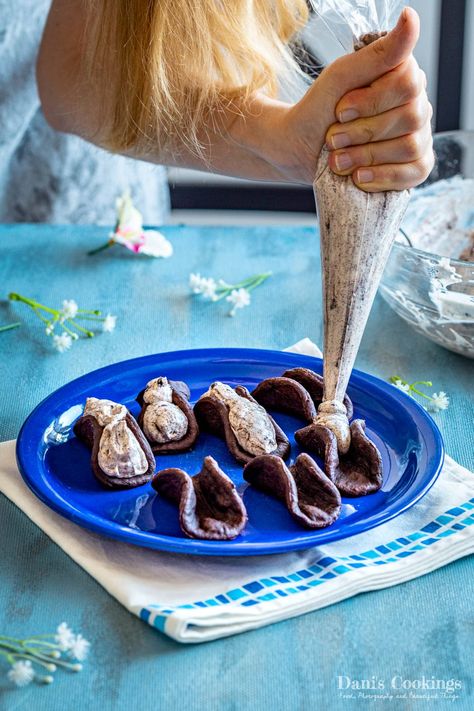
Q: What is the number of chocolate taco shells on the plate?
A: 7